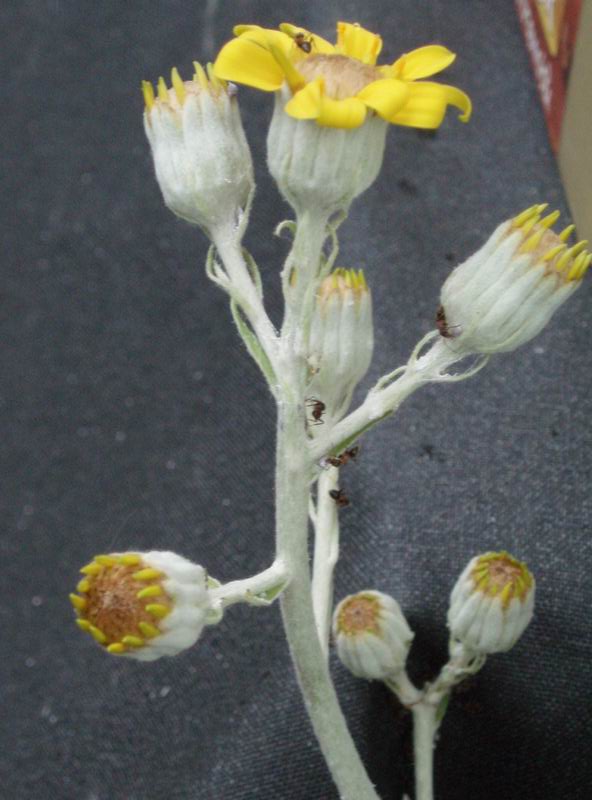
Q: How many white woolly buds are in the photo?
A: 6